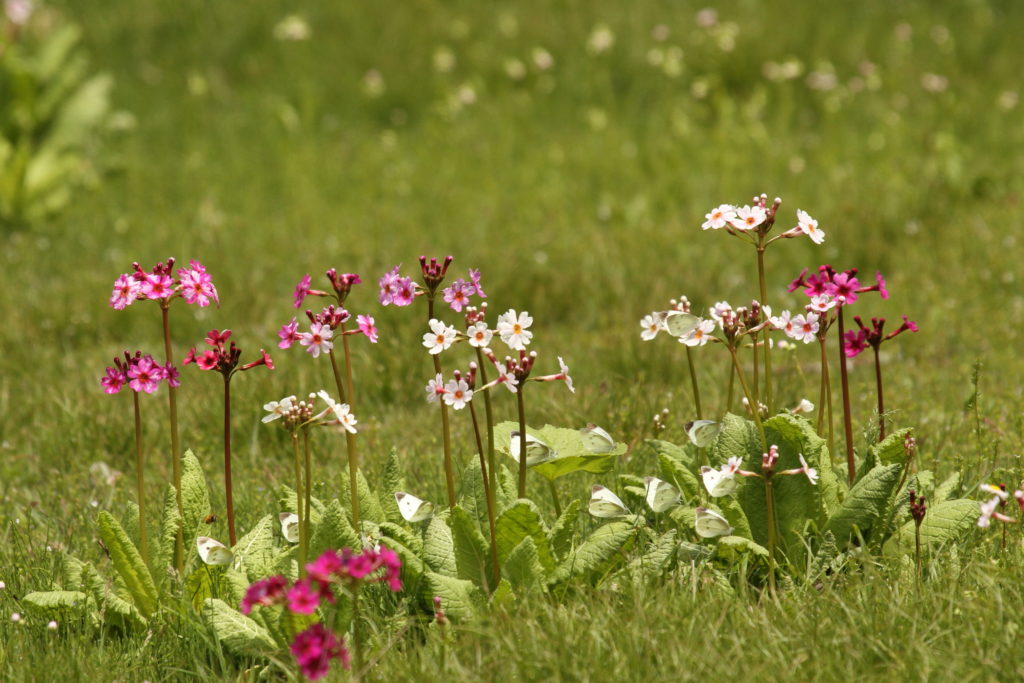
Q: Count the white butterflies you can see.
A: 11